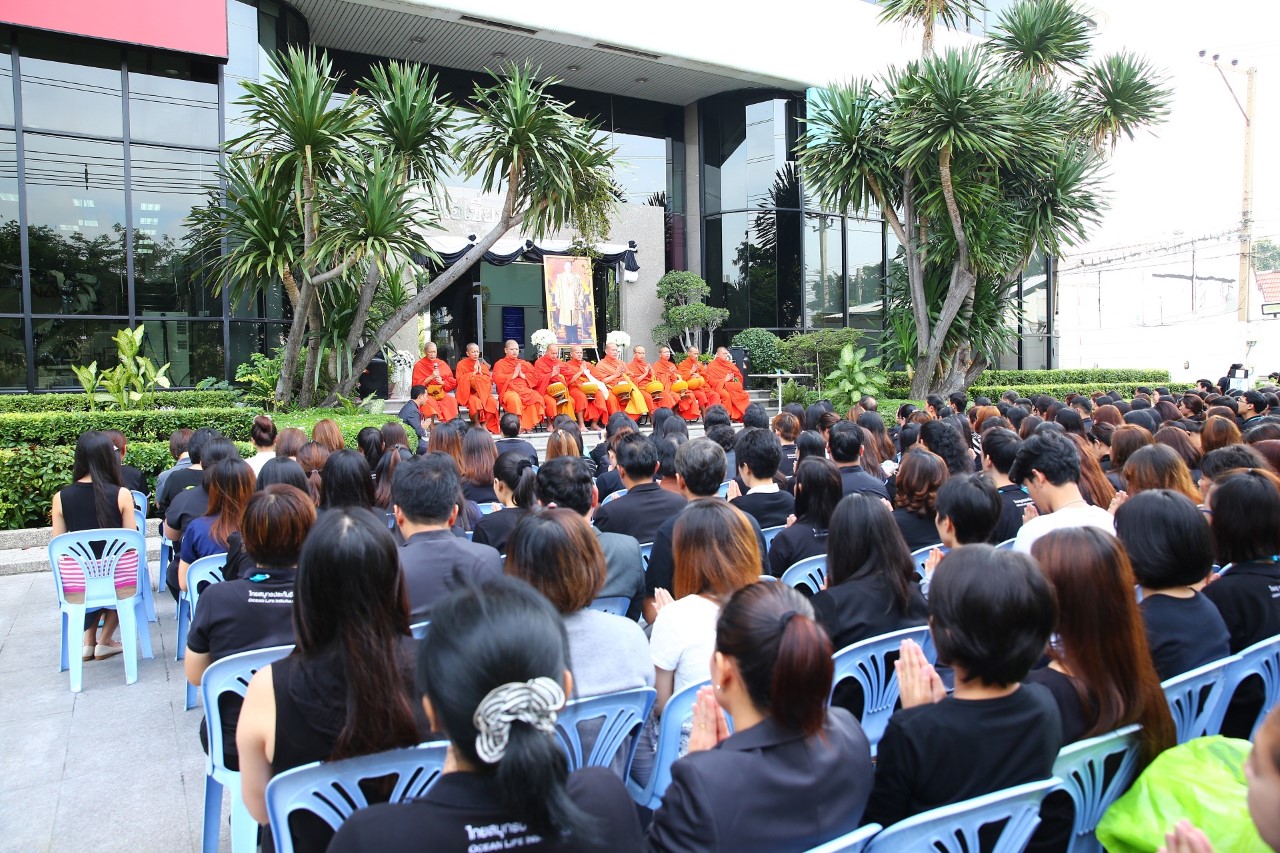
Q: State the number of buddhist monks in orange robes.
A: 10